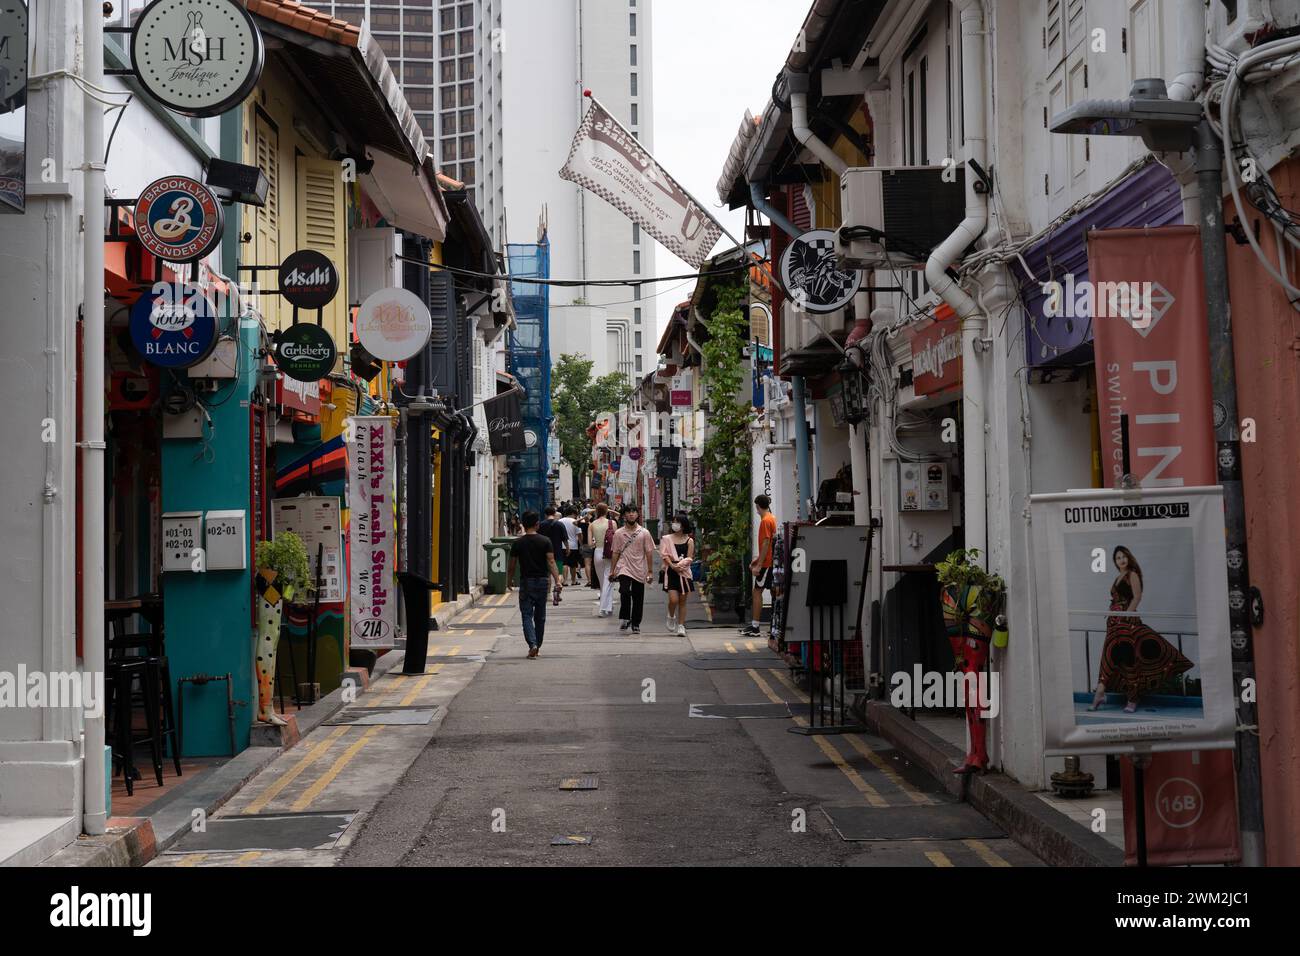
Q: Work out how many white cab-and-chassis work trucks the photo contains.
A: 0